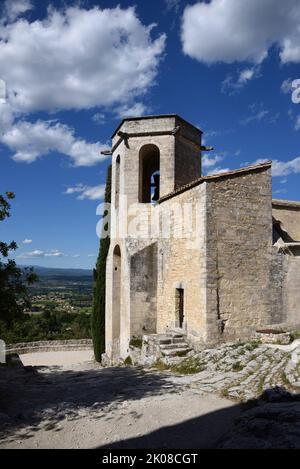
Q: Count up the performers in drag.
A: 0